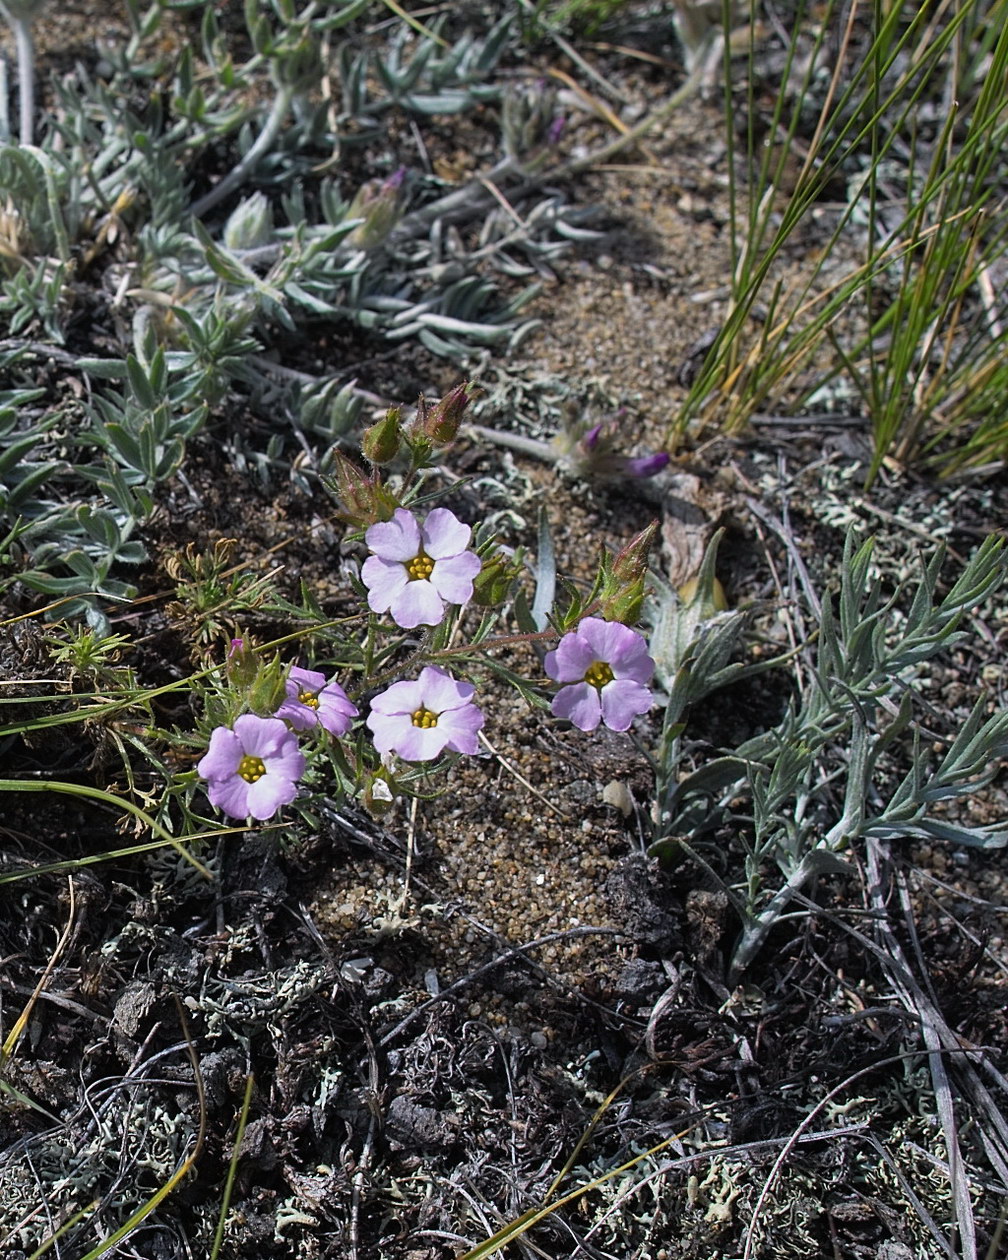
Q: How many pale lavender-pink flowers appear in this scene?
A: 5